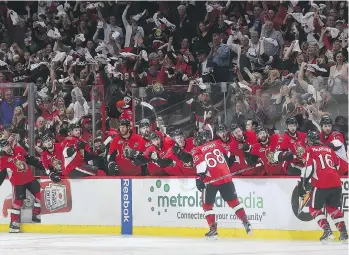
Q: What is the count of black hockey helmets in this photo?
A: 14